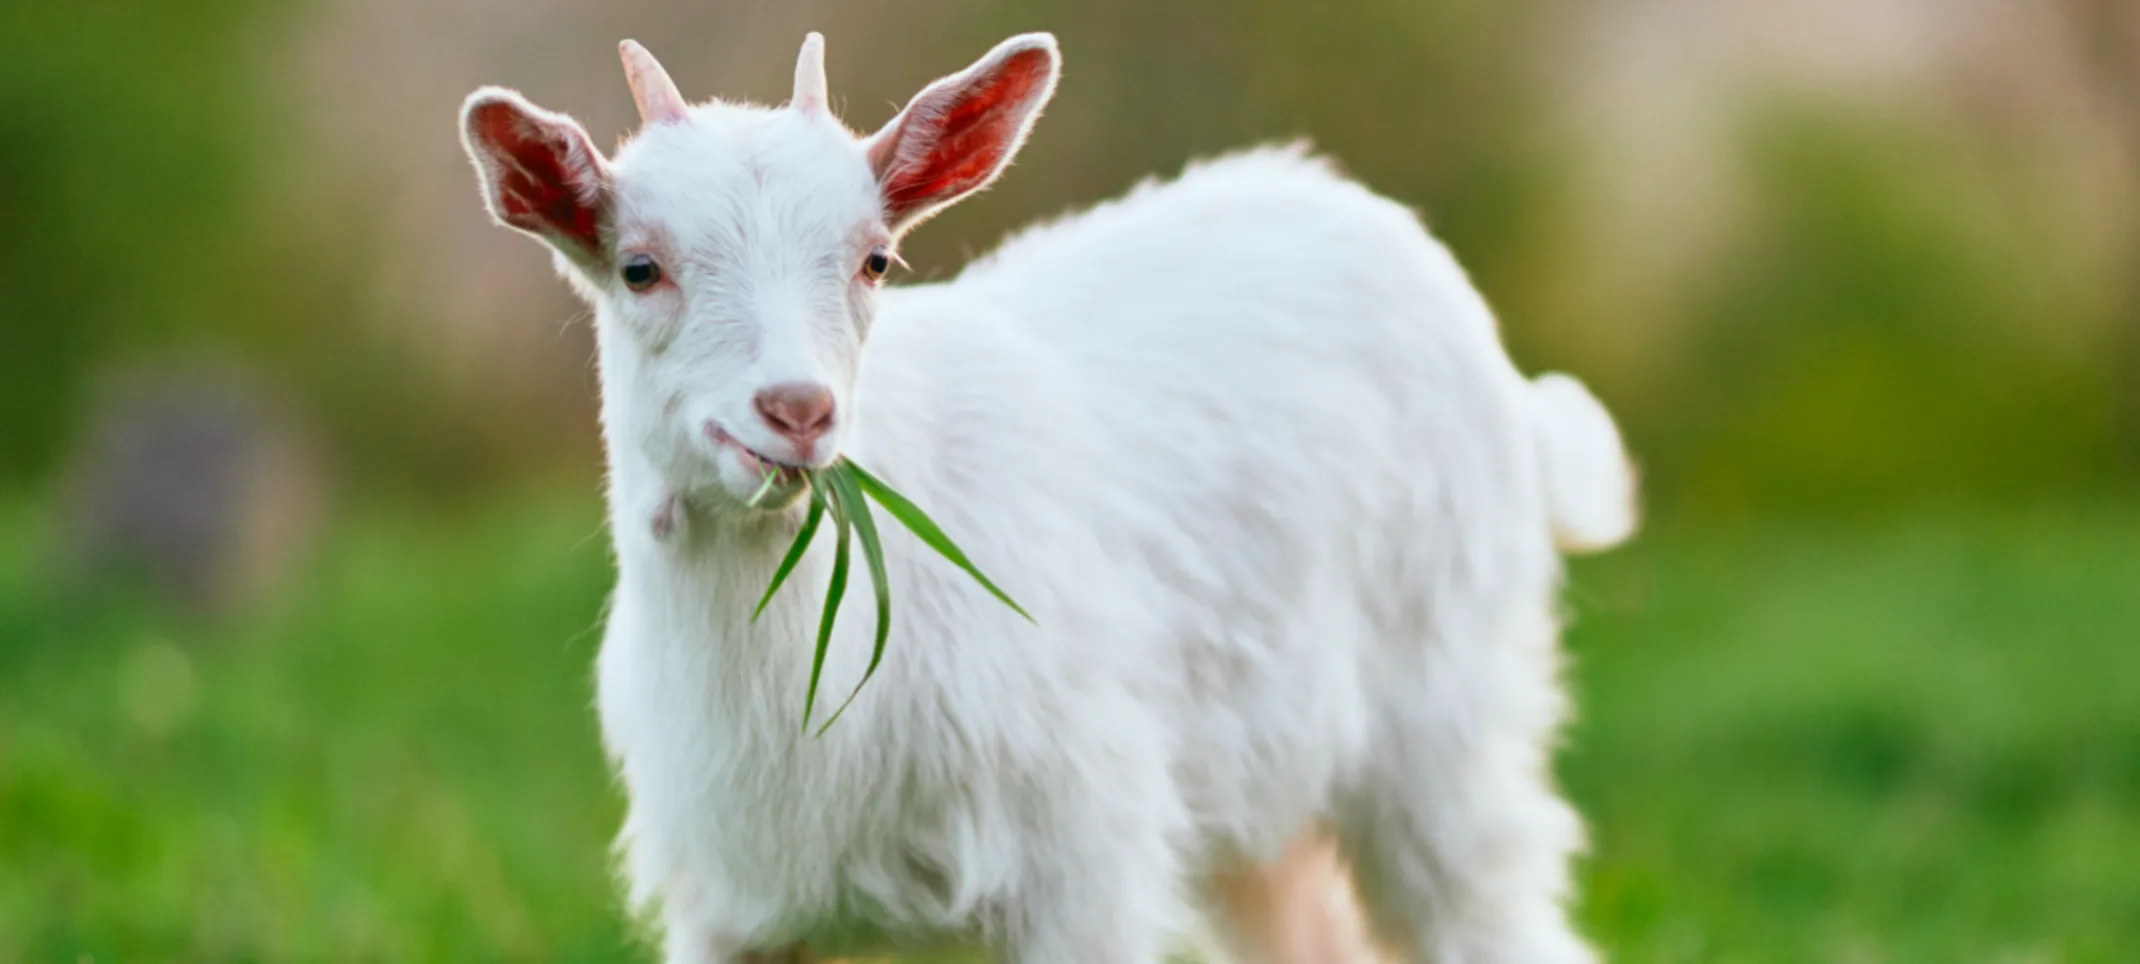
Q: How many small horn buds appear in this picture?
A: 2